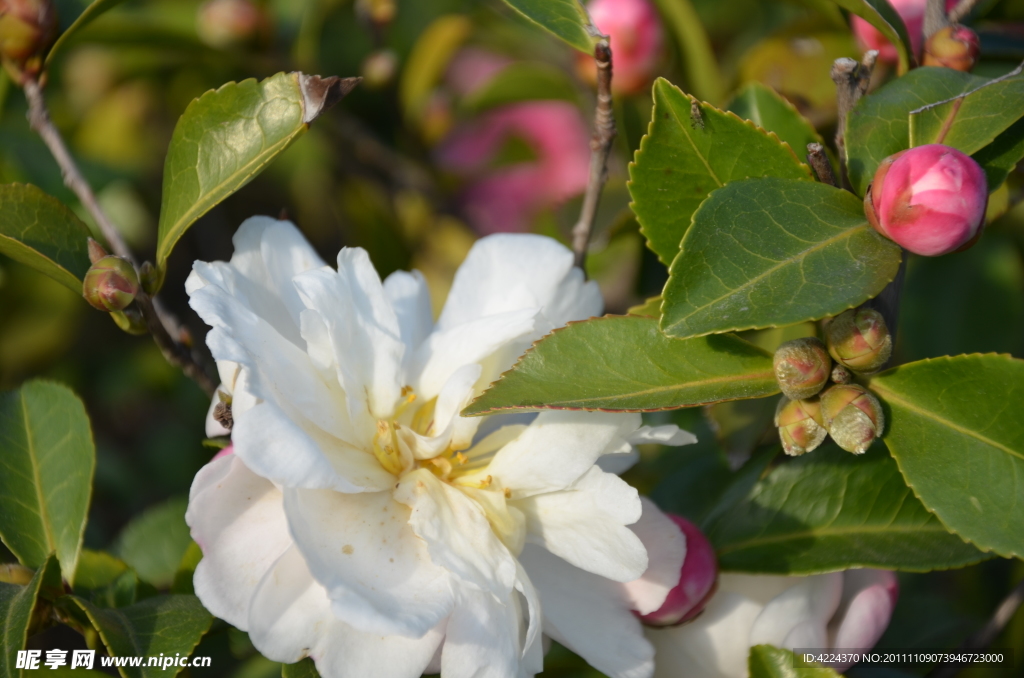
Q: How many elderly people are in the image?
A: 0